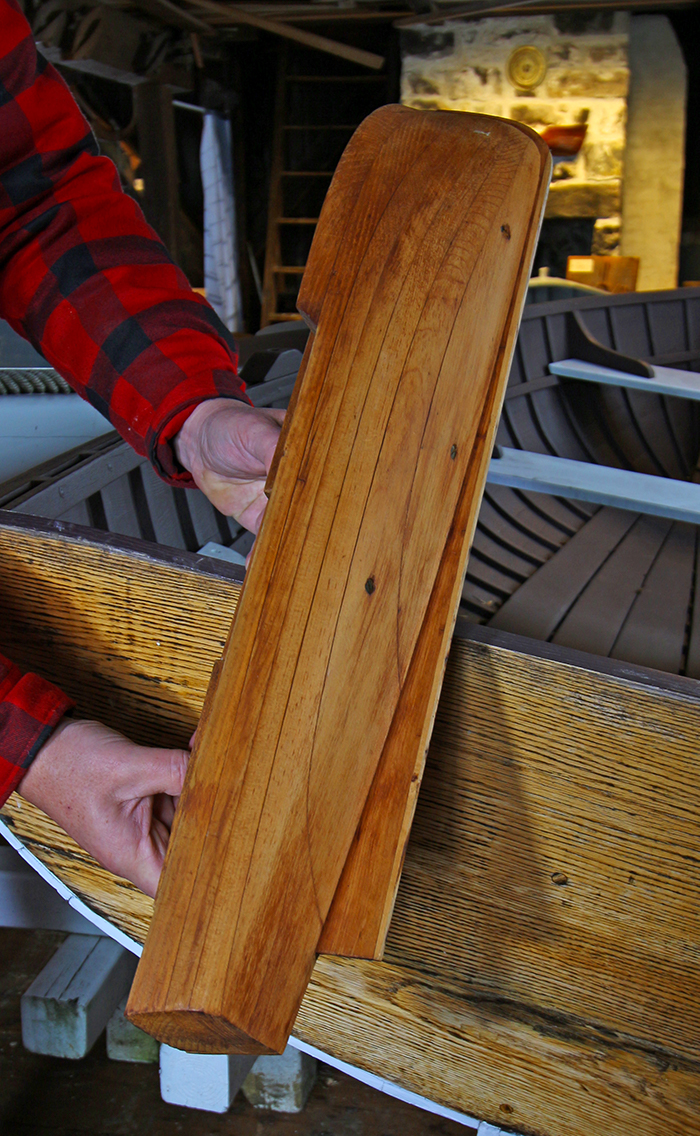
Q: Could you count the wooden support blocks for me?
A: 4